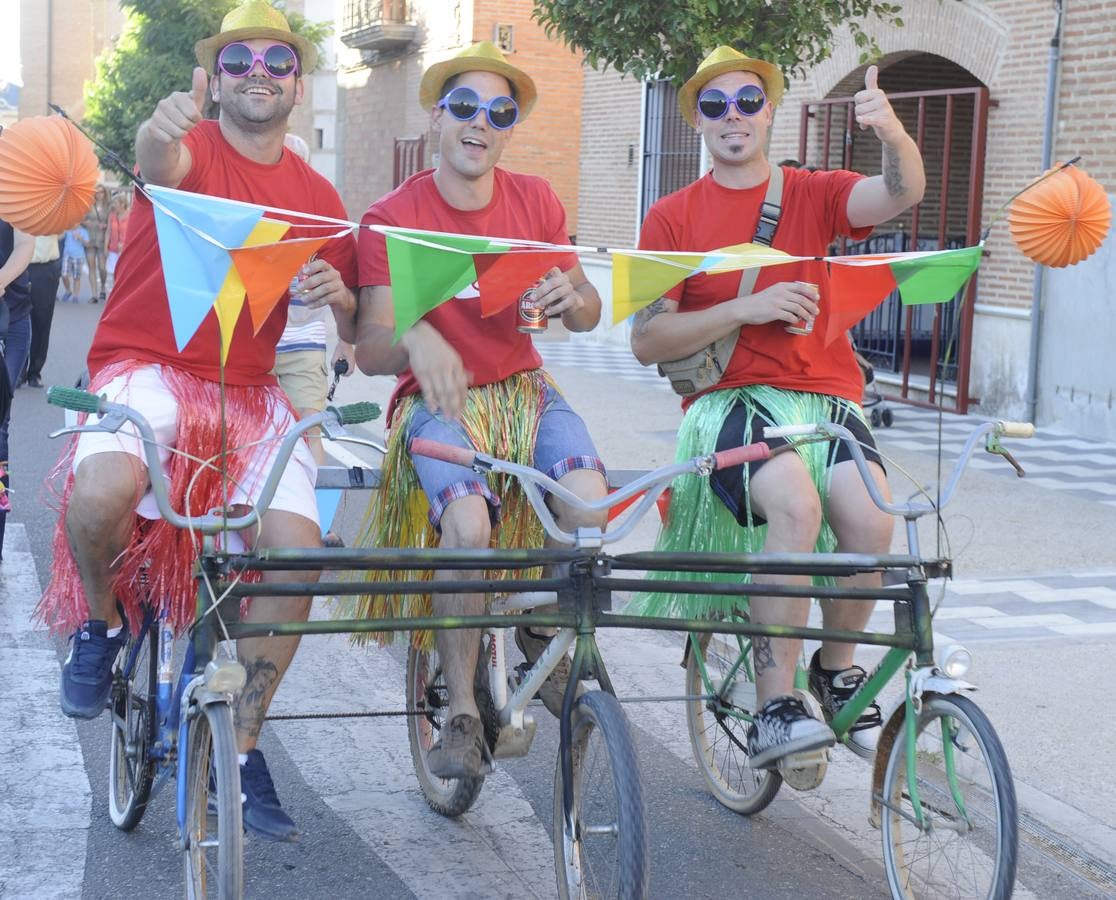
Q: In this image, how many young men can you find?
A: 3